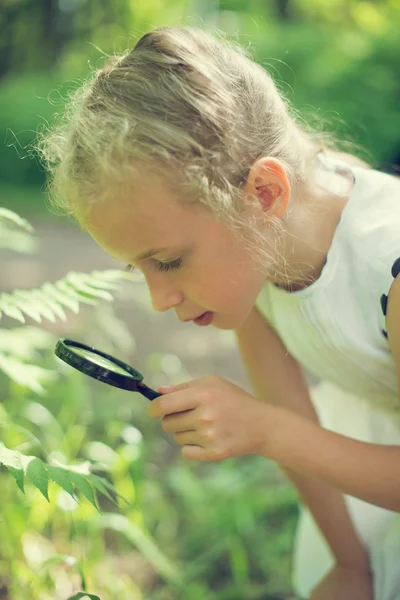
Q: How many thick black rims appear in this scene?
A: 1